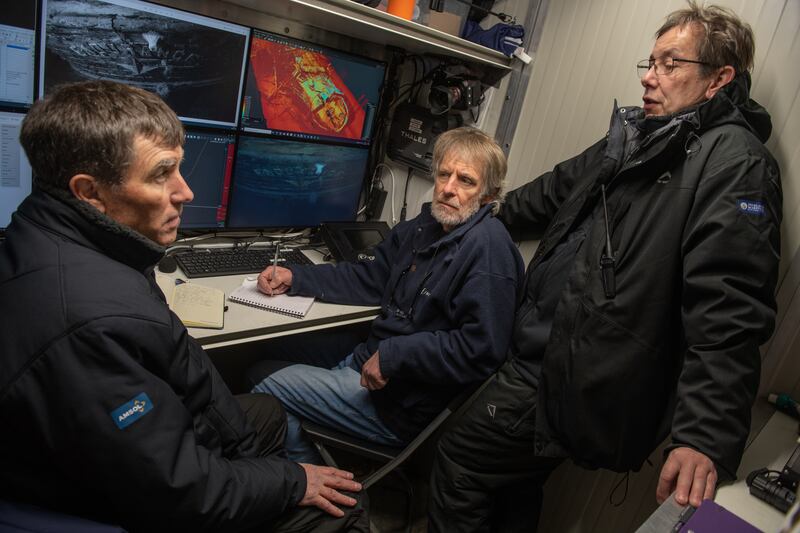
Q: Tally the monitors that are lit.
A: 6